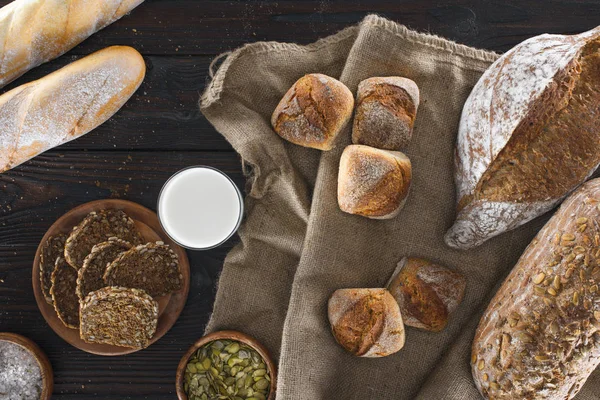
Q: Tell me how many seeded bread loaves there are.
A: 1